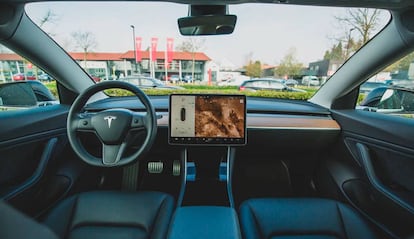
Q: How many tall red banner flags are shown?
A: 3